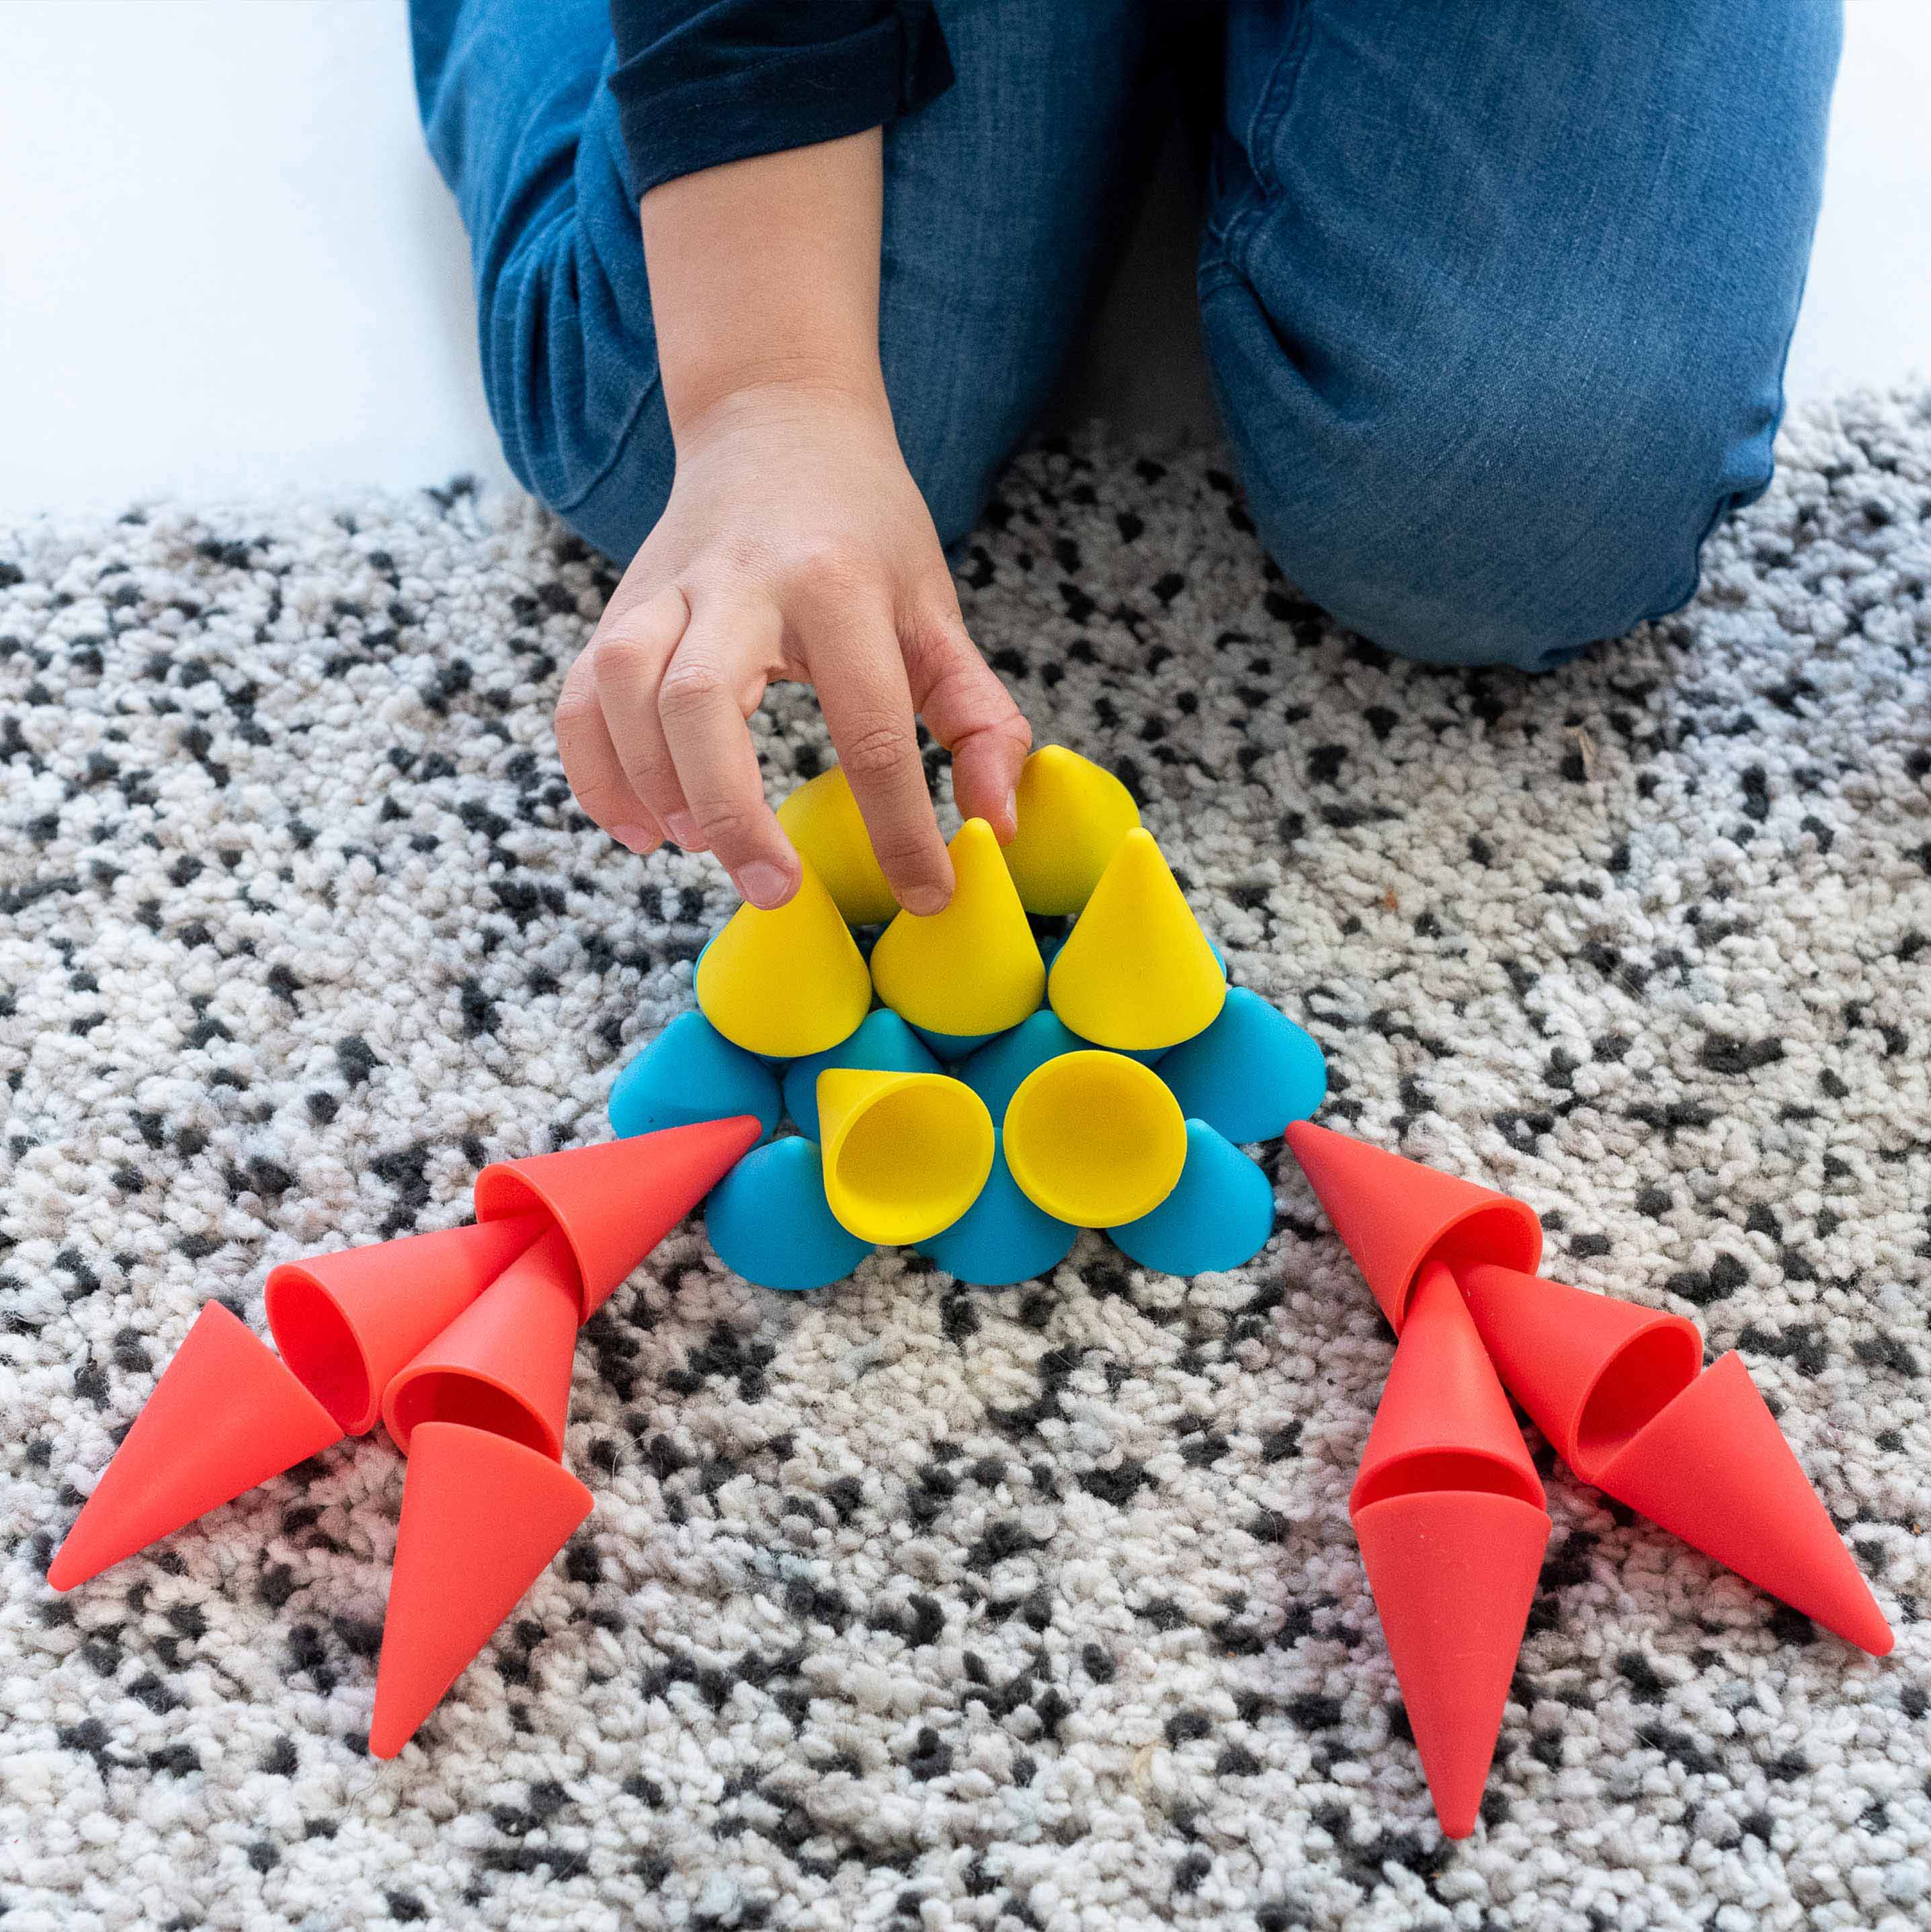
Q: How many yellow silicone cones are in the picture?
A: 7